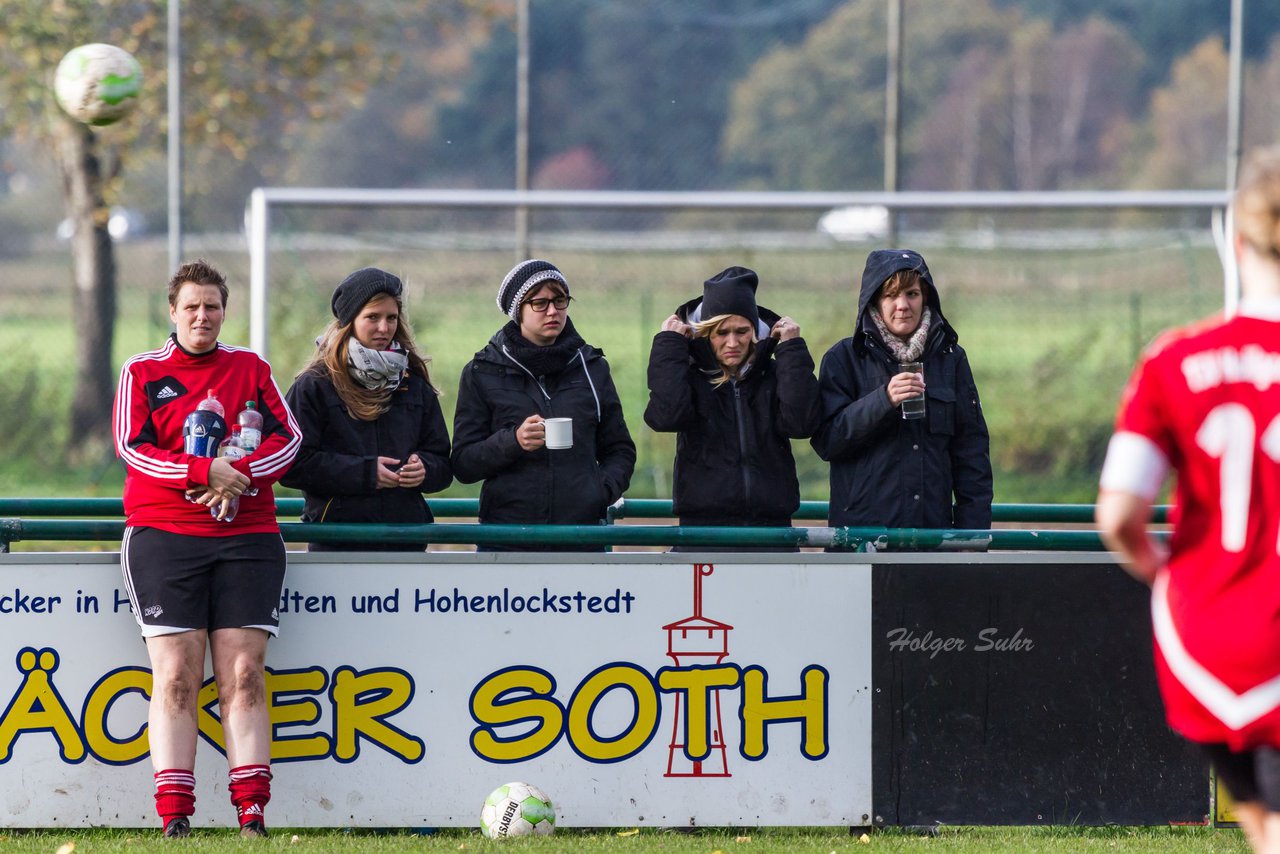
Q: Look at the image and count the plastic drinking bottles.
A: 3